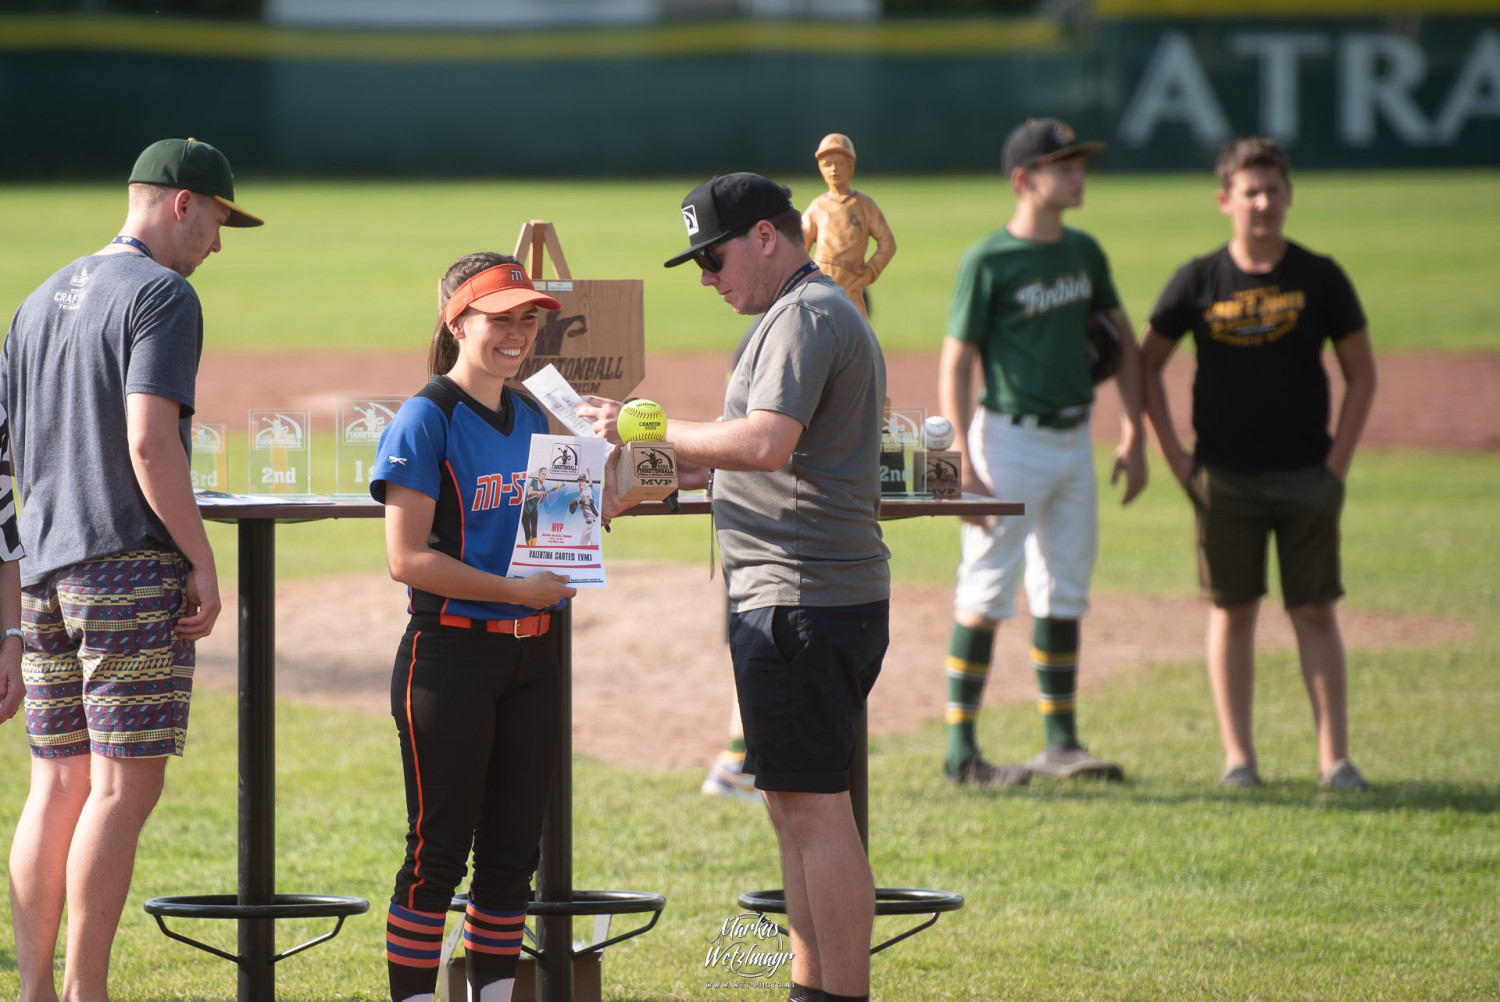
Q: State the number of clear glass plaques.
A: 4